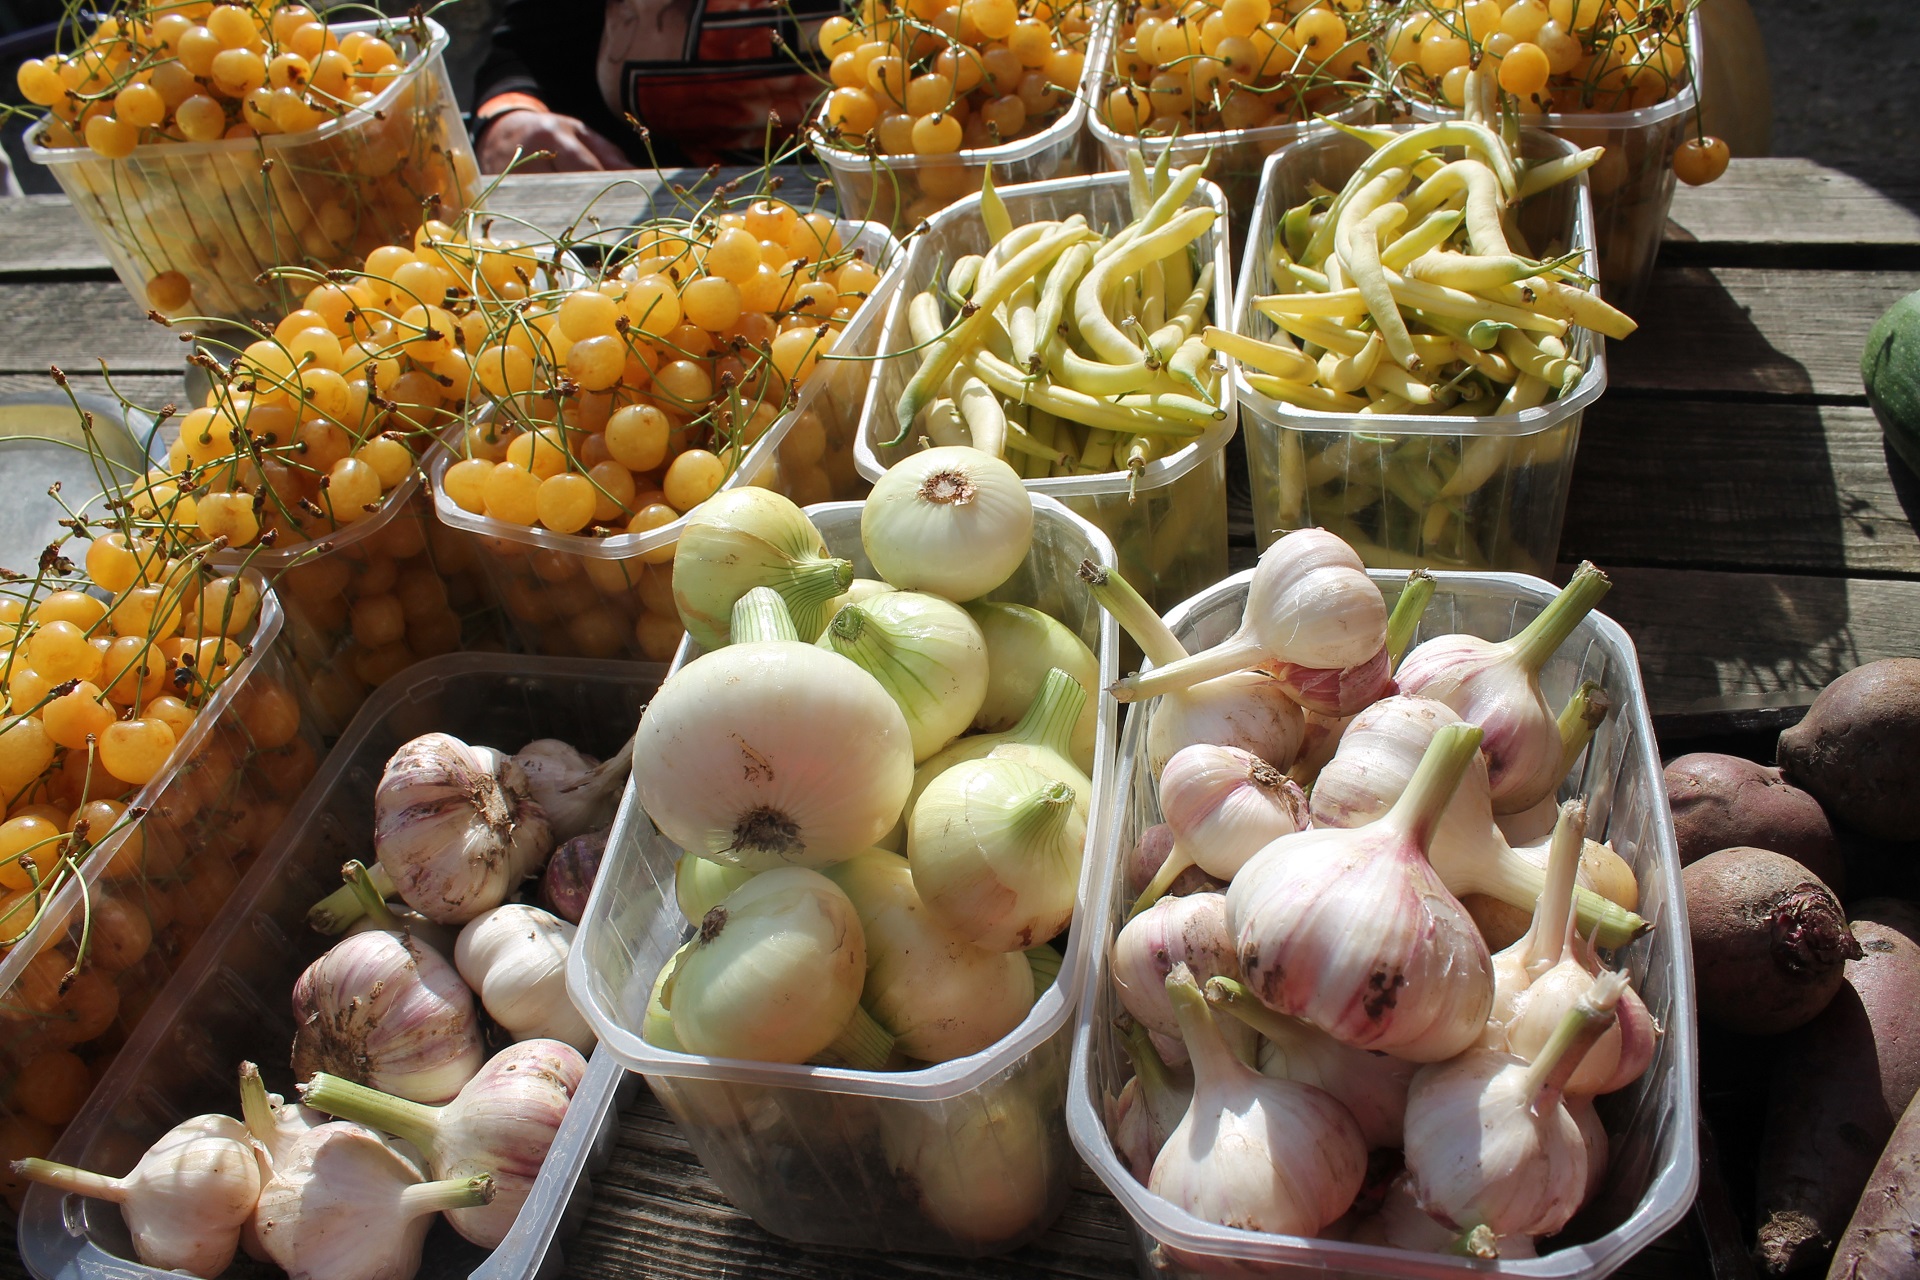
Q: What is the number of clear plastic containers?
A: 12